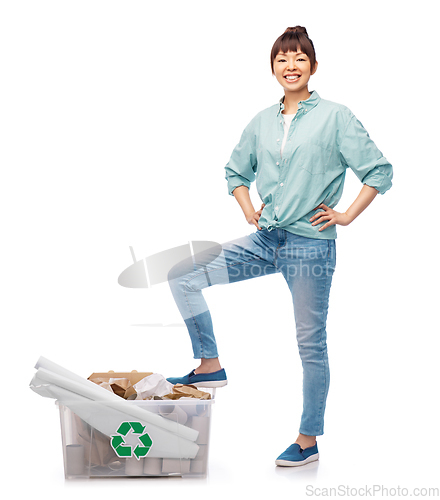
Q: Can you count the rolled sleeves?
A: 2